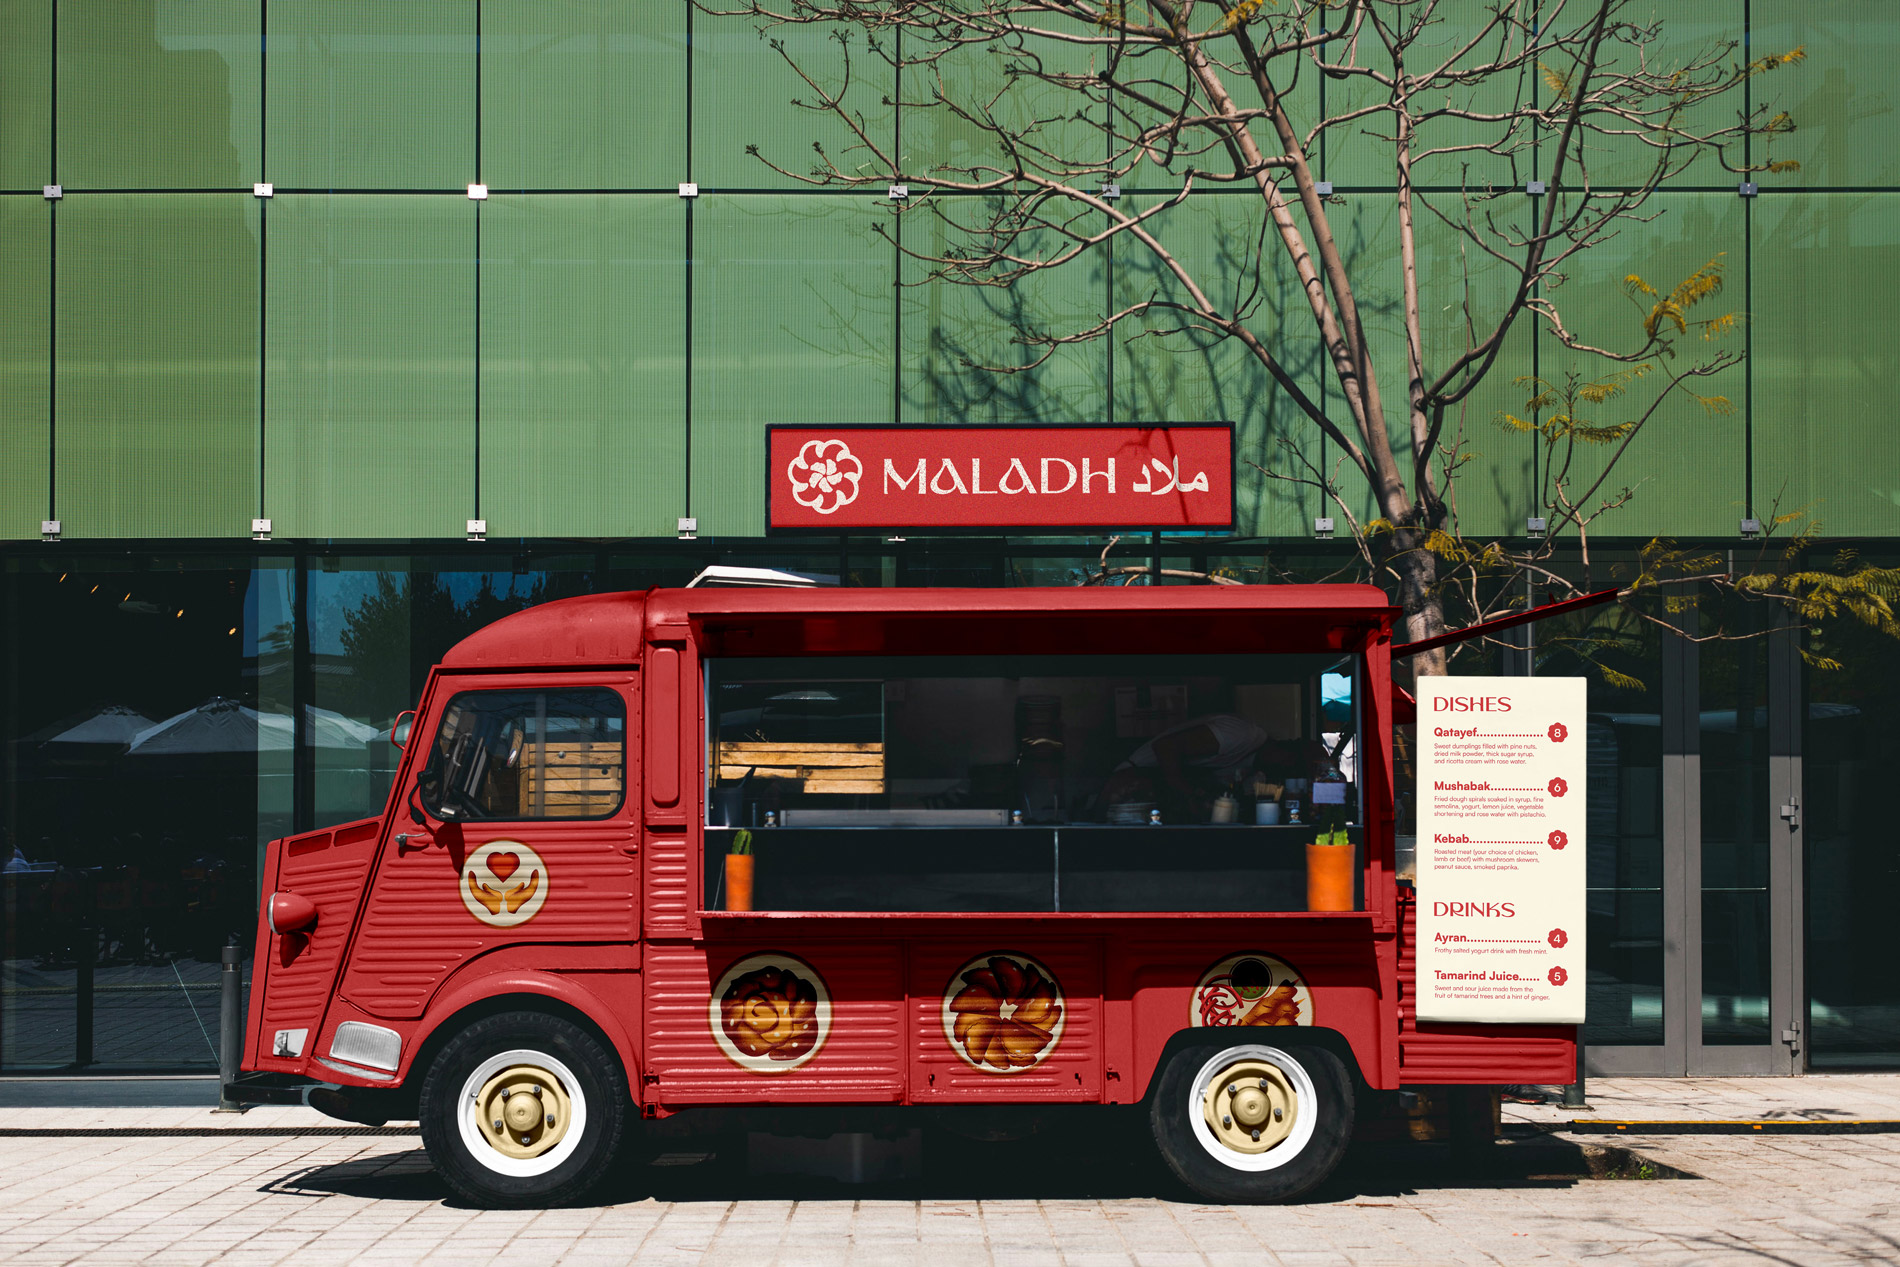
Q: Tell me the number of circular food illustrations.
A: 3